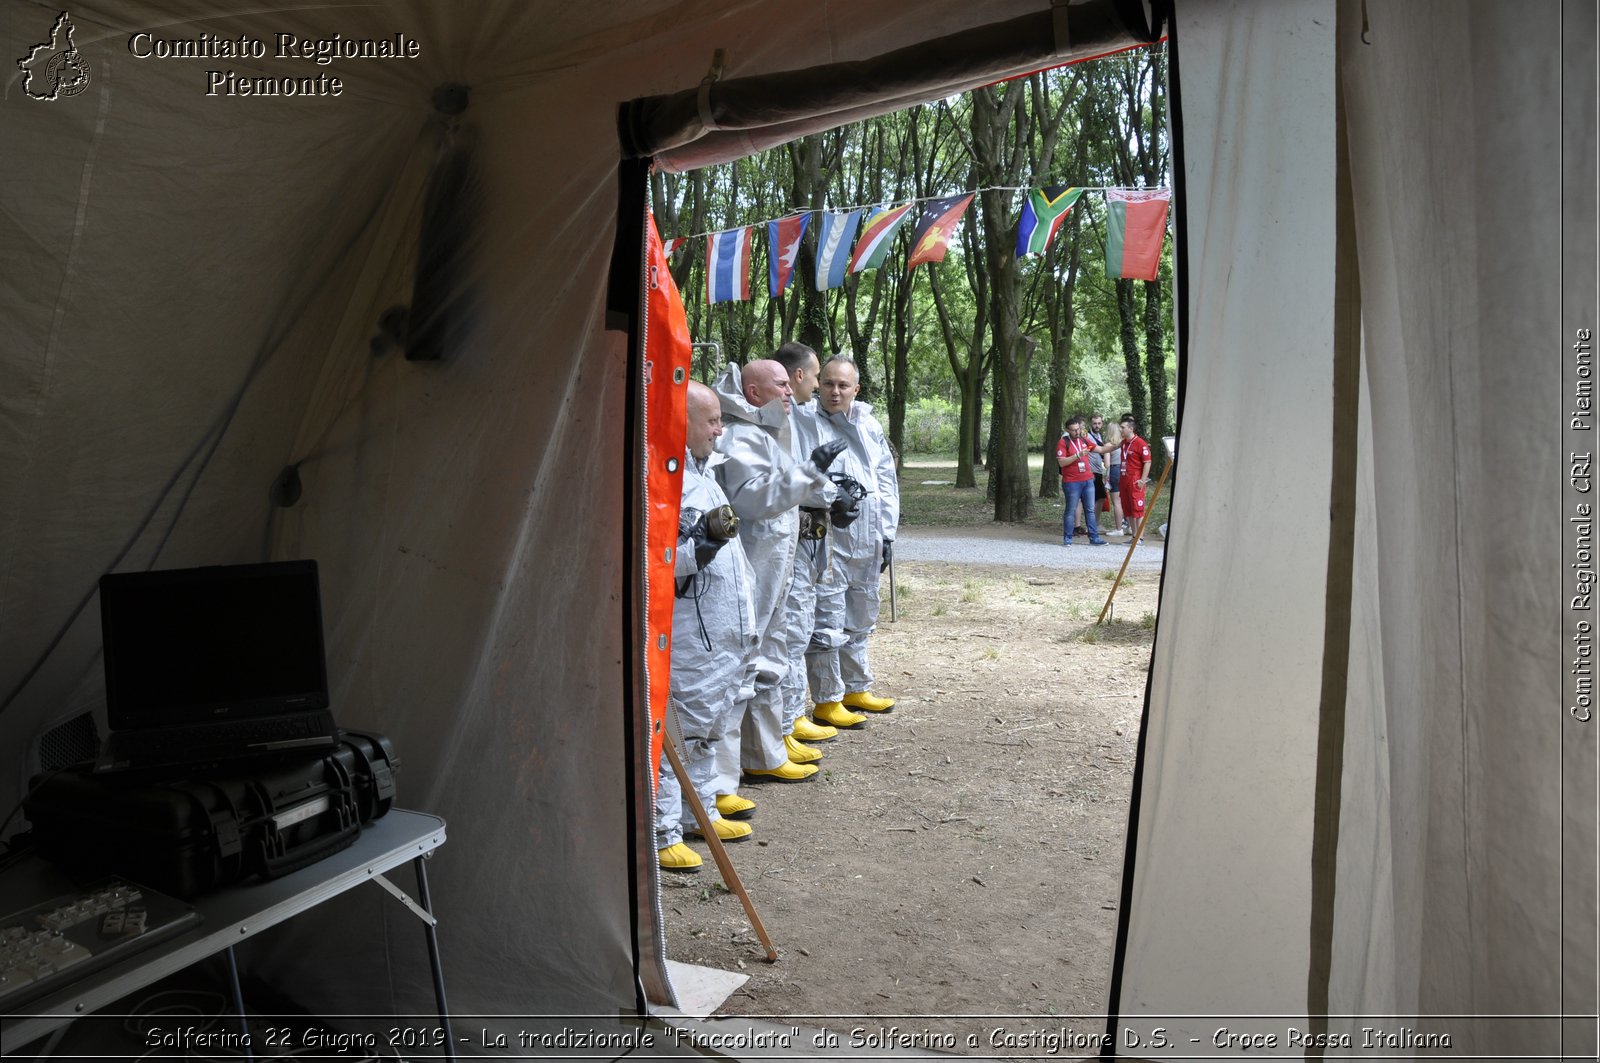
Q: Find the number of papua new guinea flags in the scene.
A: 1